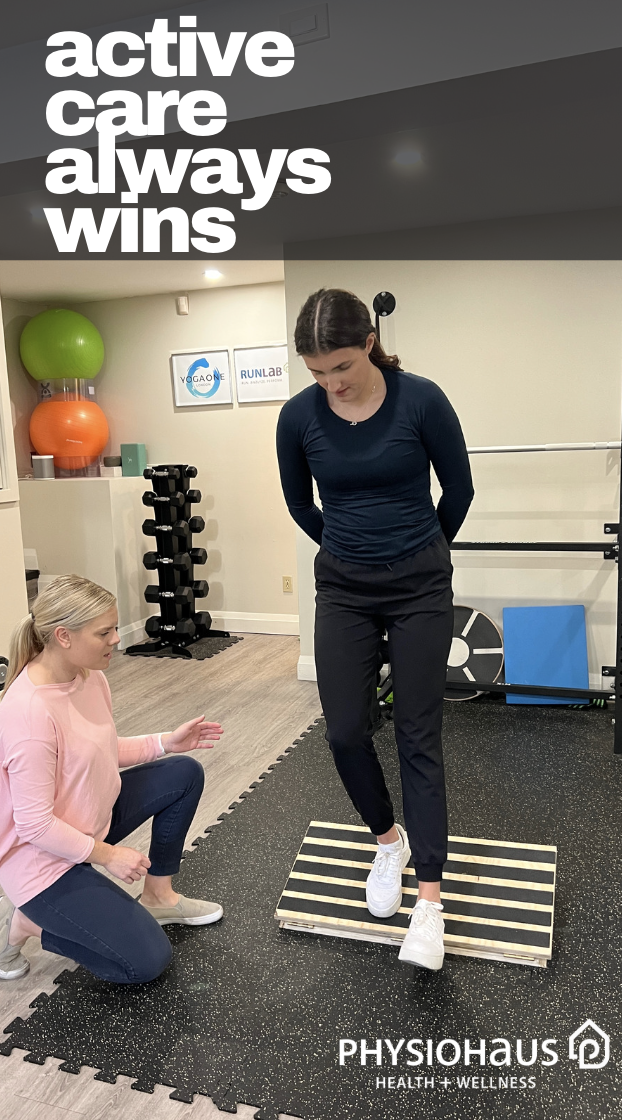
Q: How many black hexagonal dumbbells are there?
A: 12